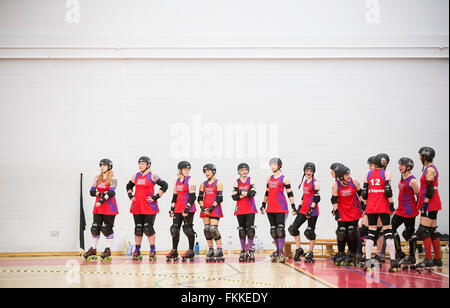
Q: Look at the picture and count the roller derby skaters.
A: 13